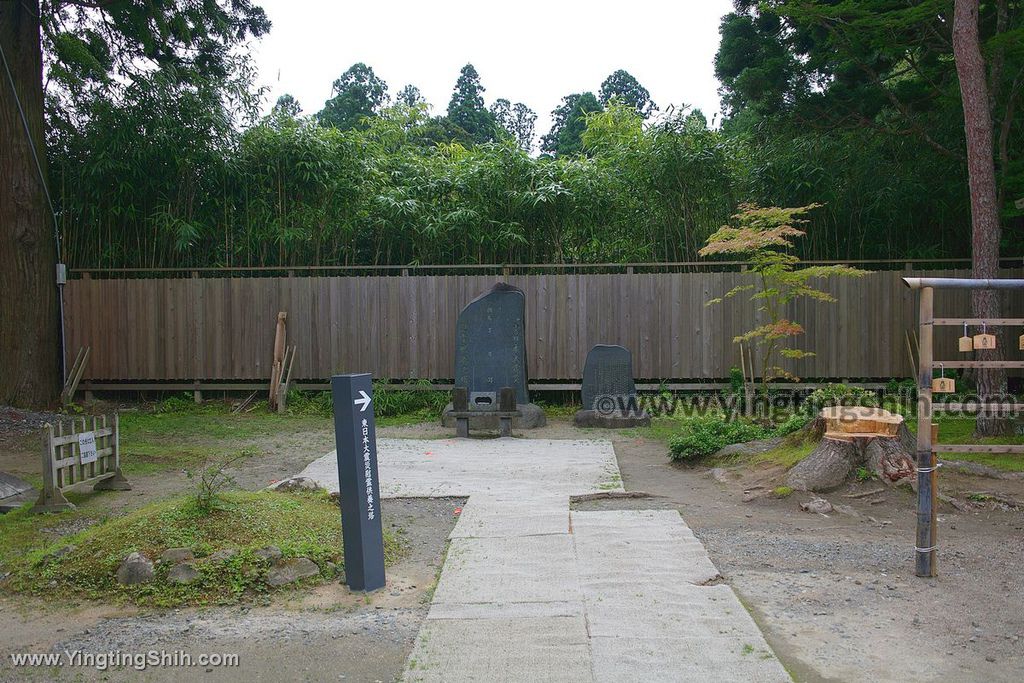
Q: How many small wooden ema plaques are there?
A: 4